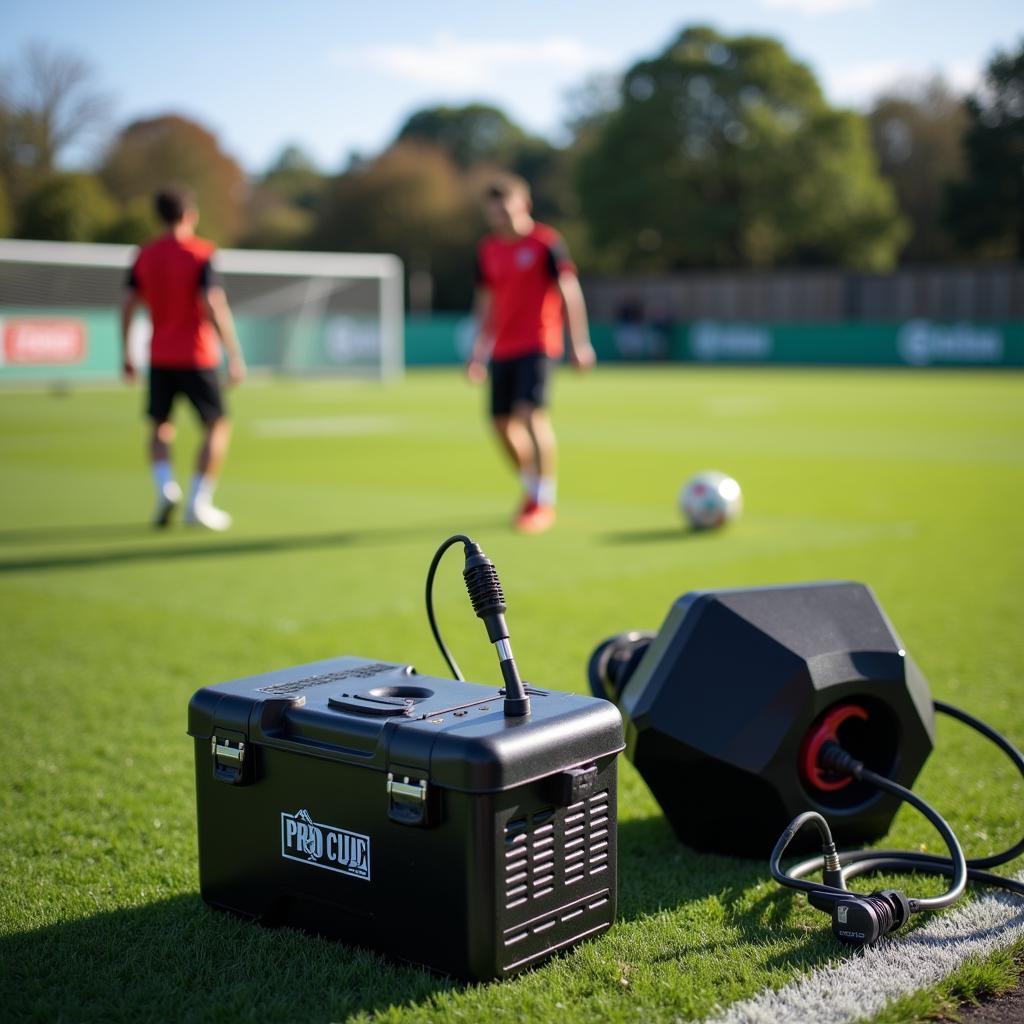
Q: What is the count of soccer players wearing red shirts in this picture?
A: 2